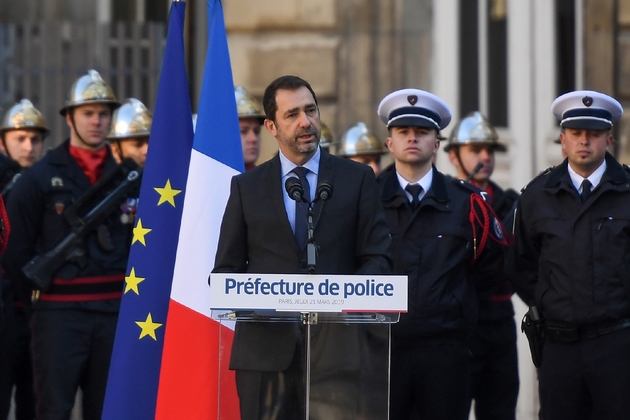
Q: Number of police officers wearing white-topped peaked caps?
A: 2